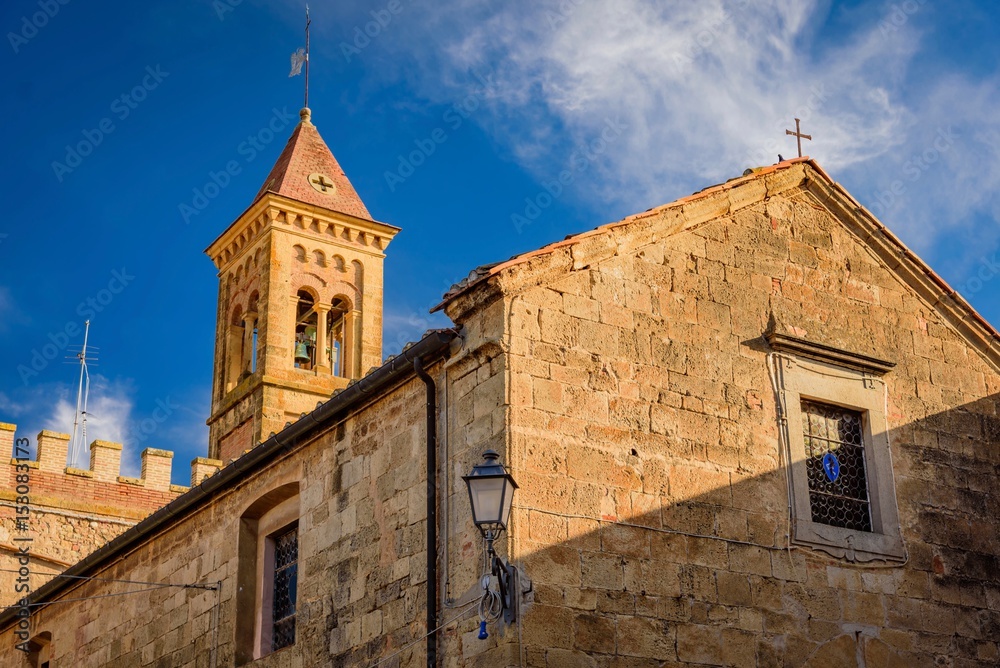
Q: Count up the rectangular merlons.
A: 5